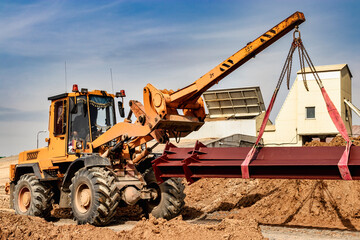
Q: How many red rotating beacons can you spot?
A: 2